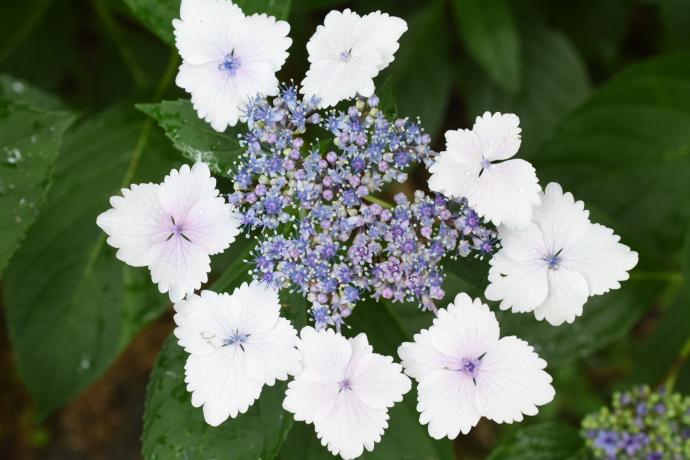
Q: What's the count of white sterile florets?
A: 8